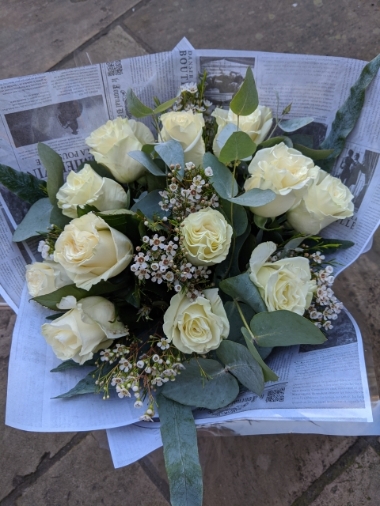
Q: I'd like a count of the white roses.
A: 12